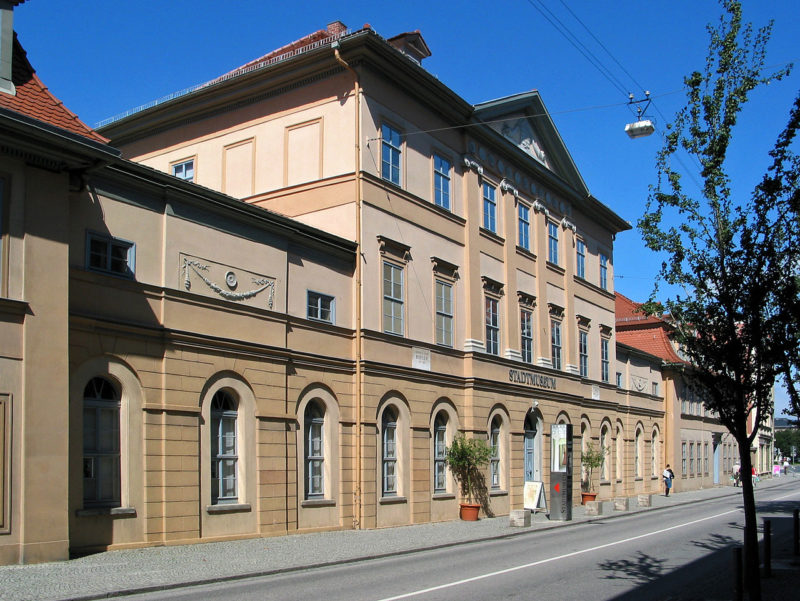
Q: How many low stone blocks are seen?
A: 4